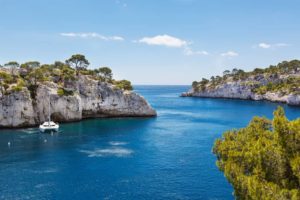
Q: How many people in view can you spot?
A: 0